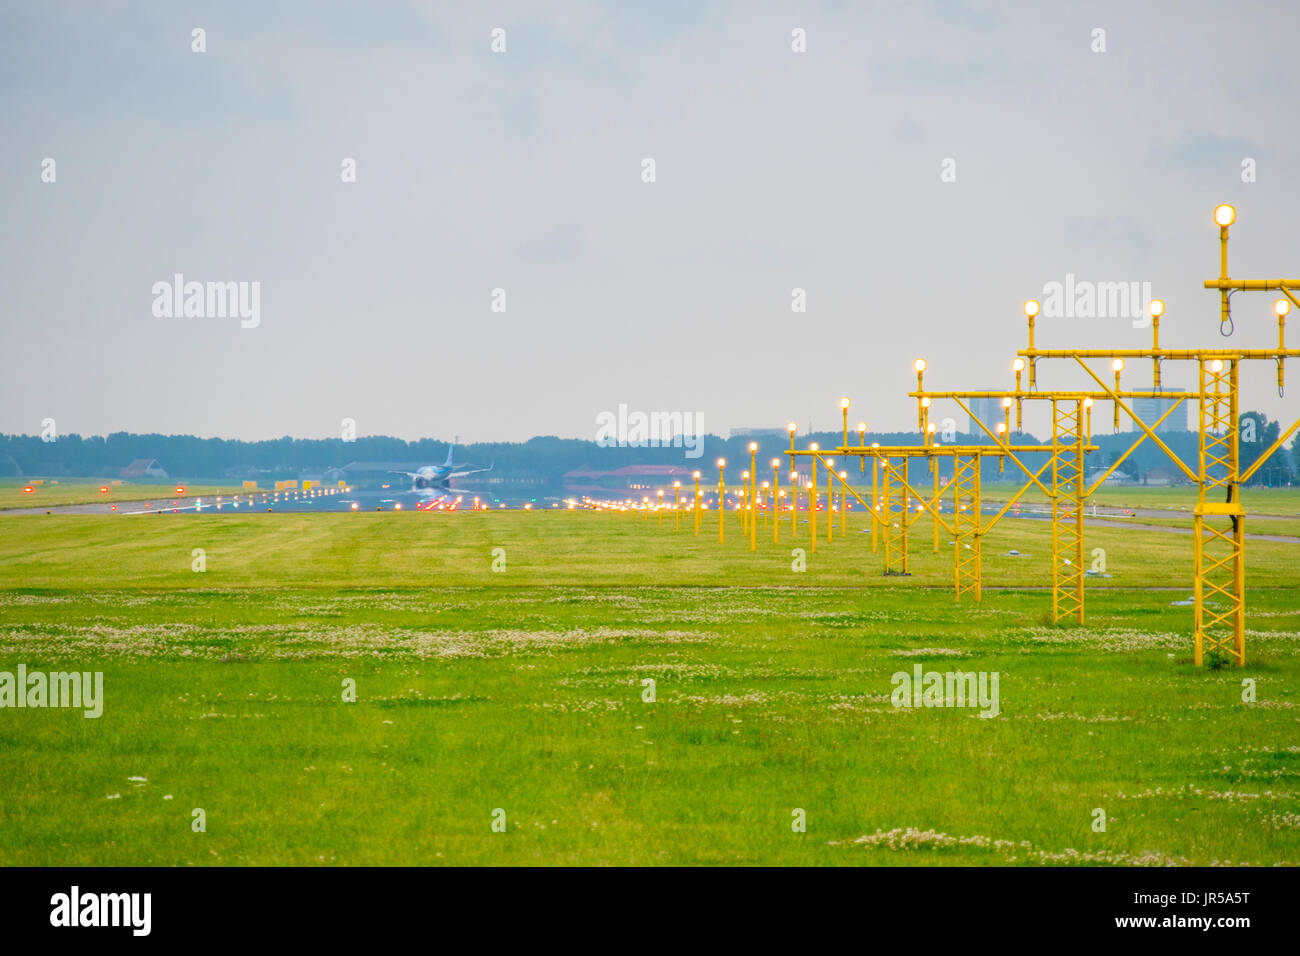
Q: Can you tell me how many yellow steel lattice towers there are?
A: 4